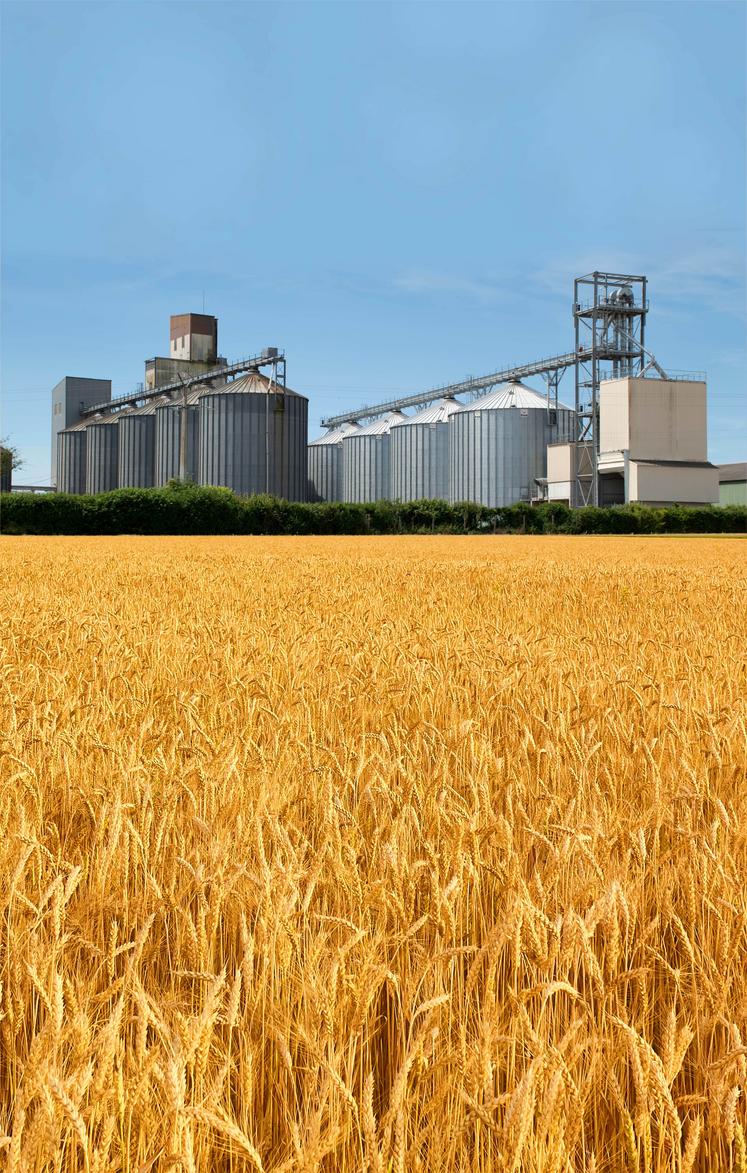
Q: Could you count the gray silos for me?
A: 9